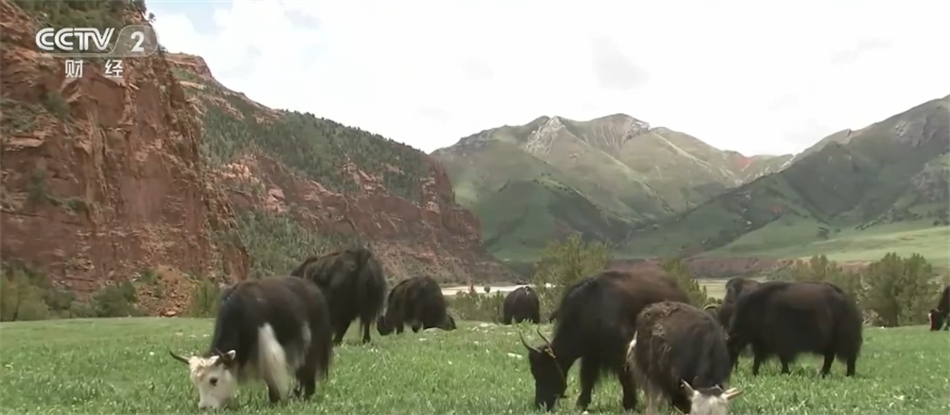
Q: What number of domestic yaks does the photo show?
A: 9